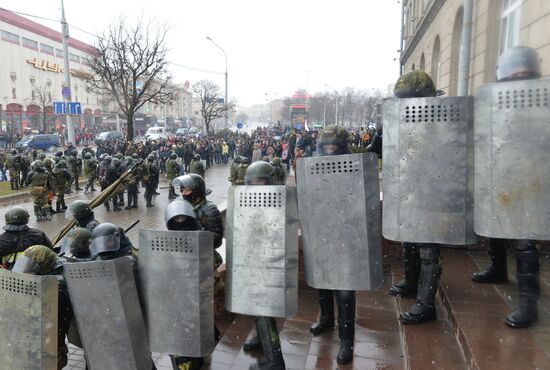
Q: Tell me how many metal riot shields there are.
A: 7